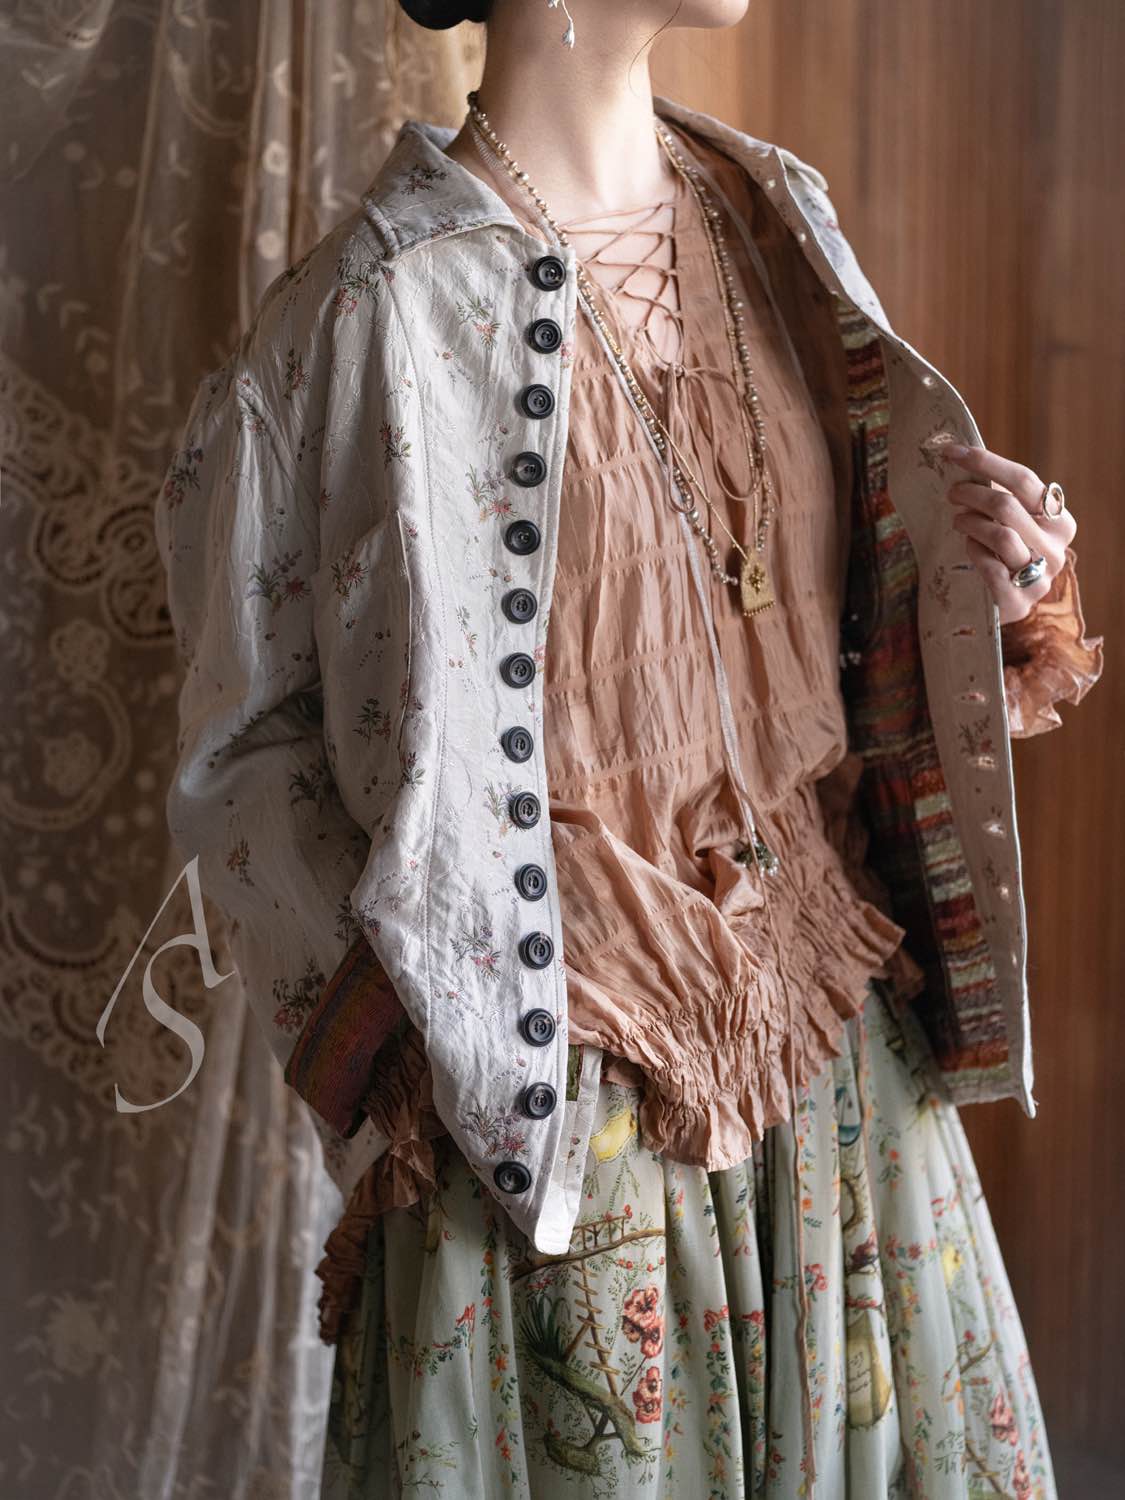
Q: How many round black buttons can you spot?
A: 14